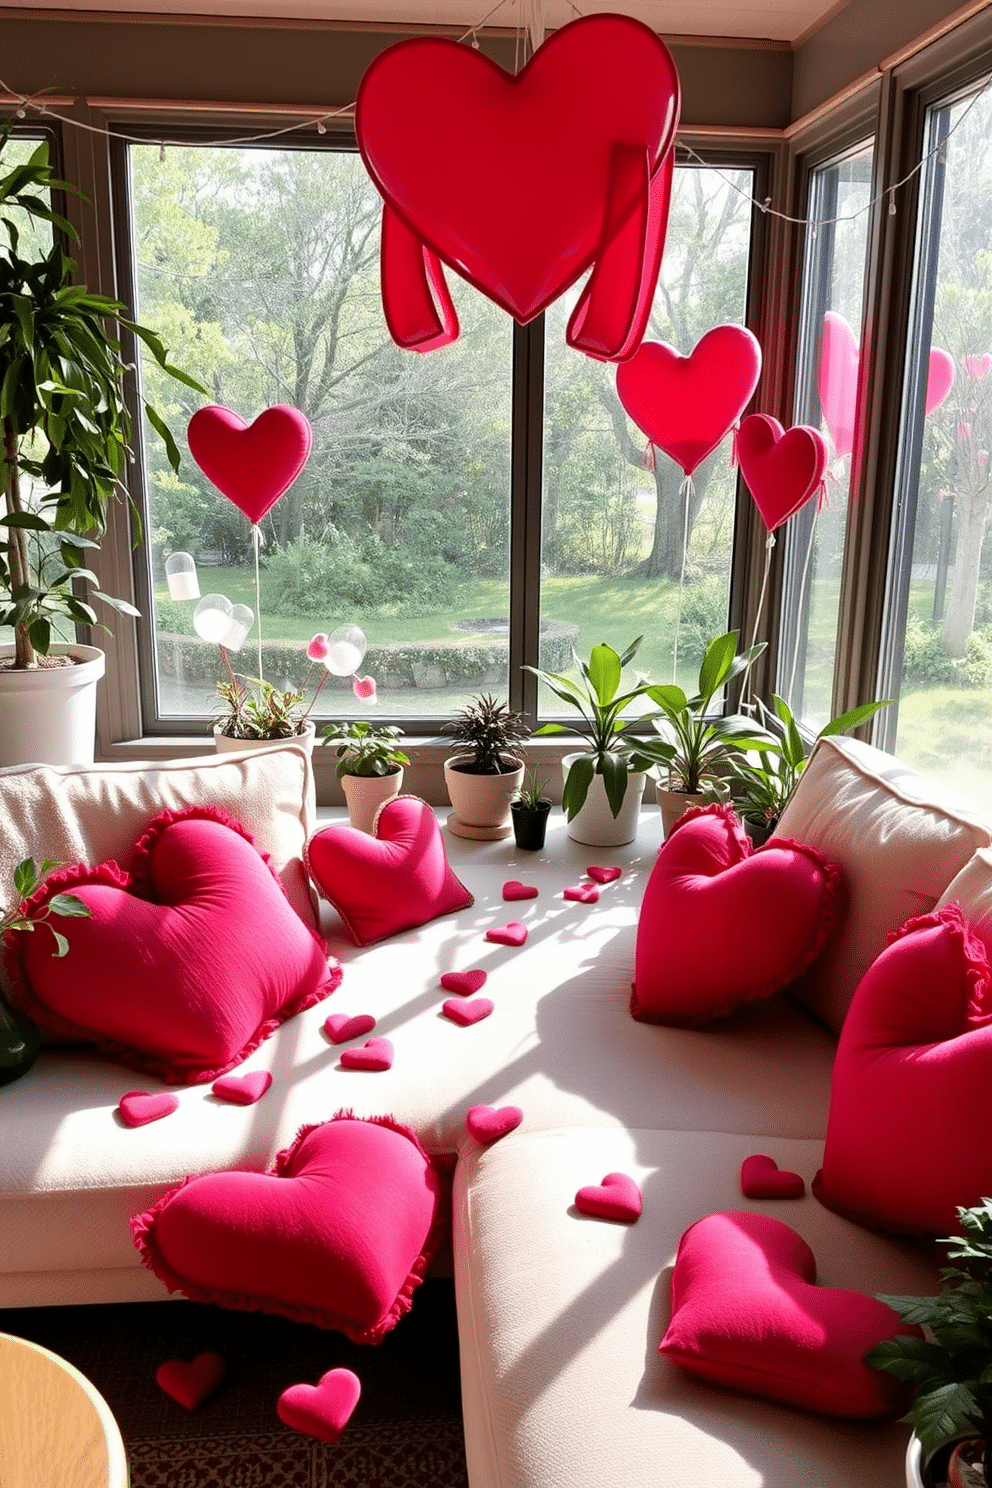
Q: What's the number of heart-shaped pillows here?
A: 6